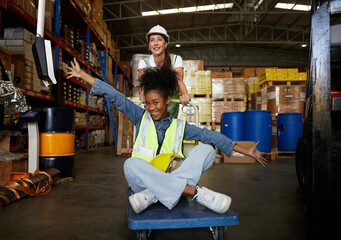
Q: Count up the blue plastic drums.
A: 3